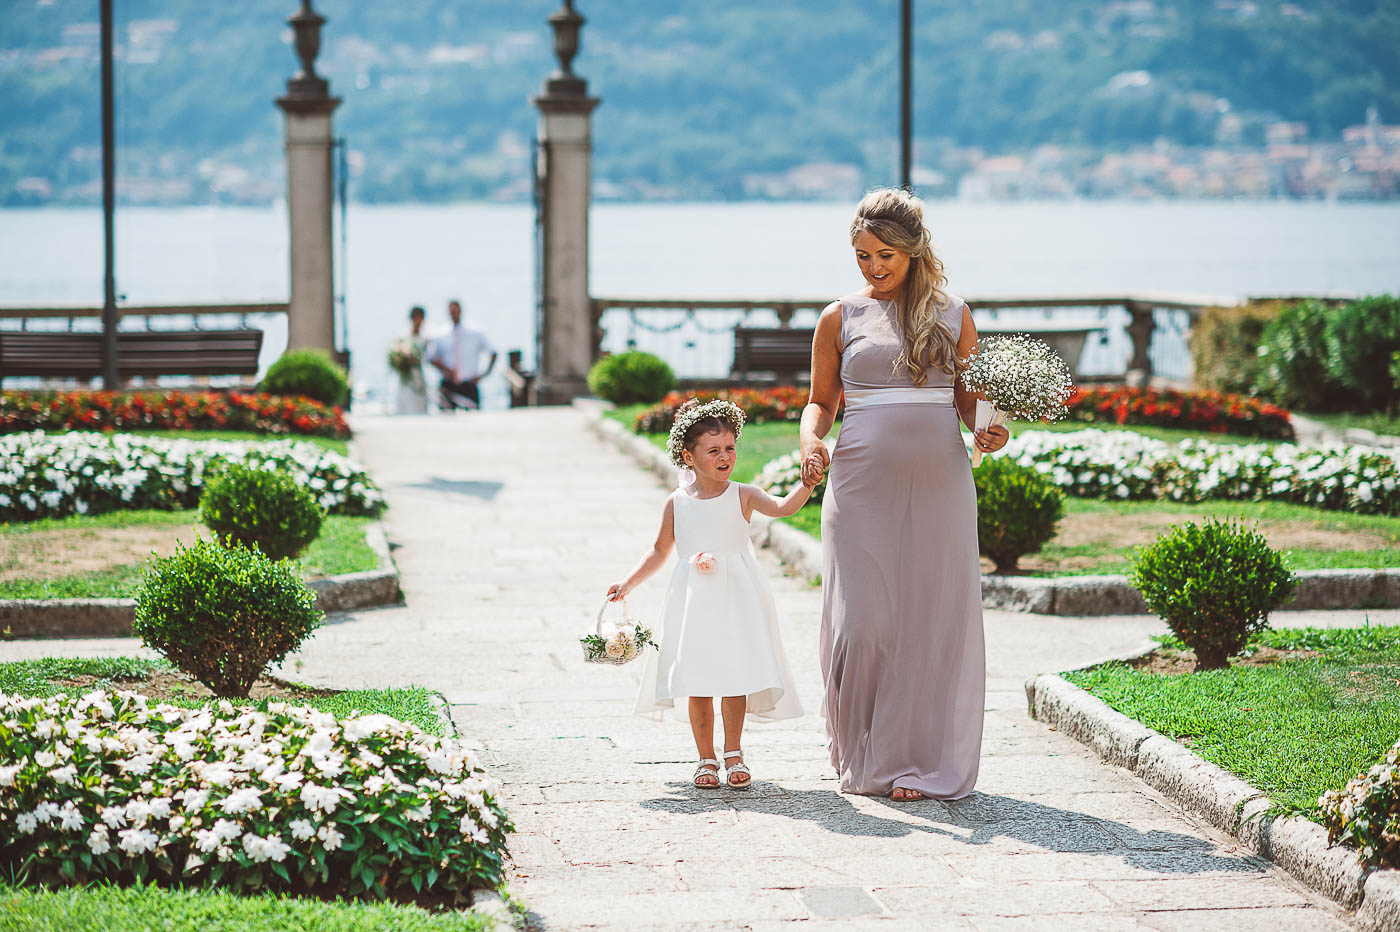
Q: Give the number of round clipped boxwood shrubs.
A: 6